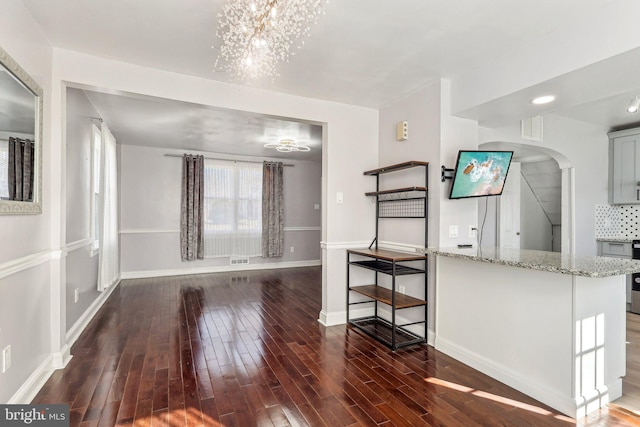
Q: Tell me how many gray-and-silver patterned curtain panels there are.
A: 2